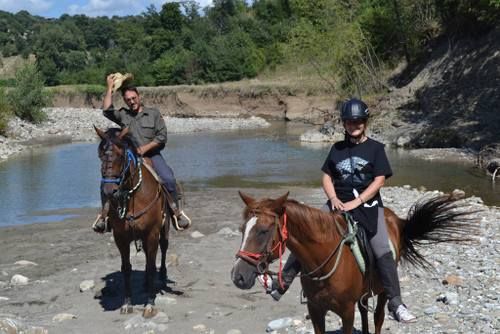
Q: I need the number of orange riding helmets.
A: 0